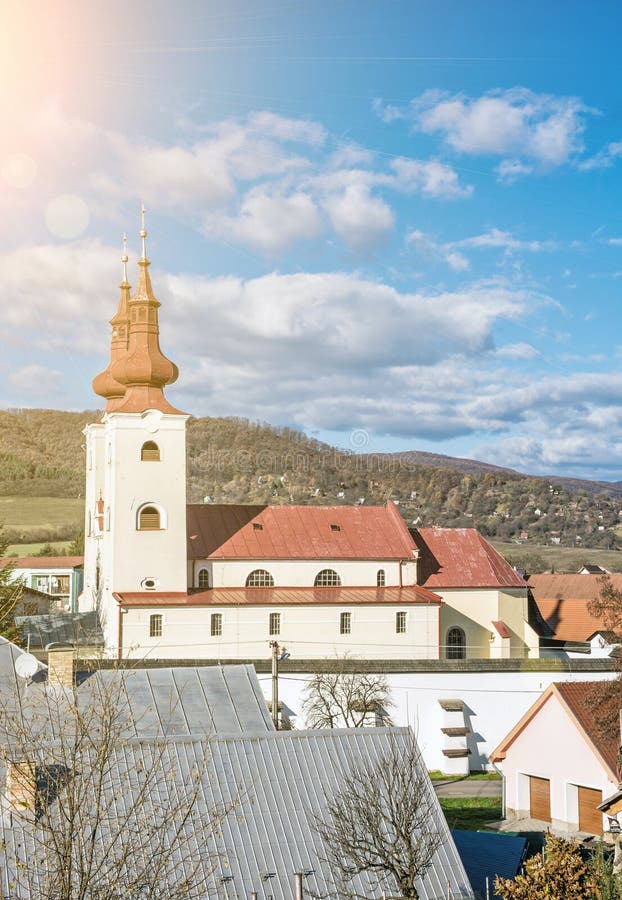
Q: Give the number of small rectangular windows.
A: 5